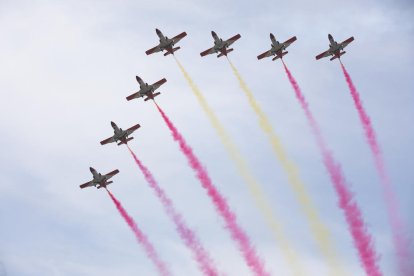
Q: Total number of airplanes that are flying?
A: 7